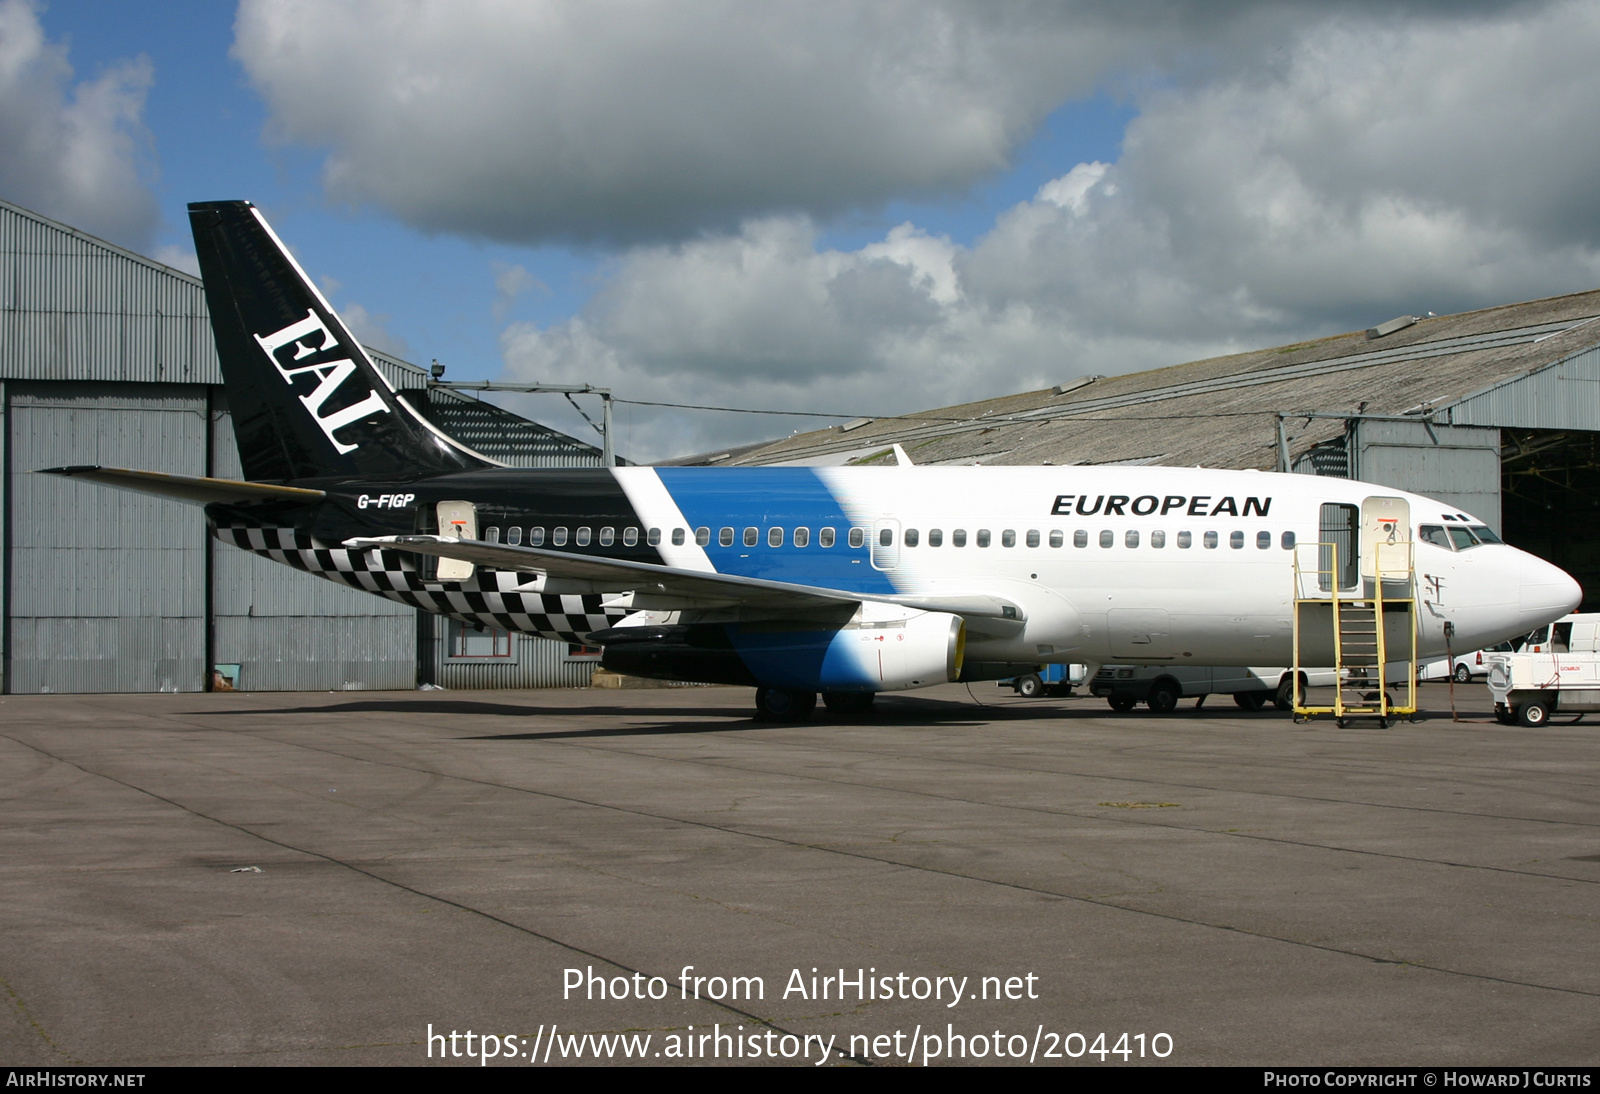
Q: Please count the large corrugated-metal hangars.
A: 2